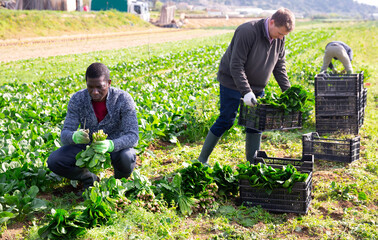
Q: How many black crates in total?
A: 7